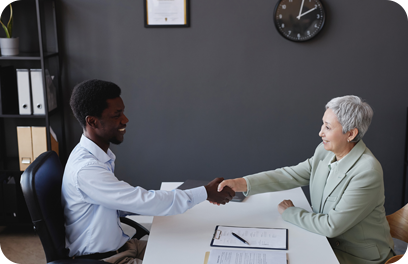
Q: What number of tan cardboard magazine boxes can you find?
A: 2